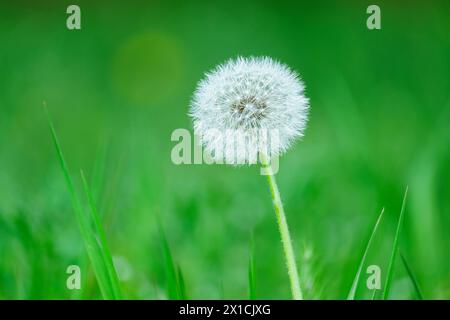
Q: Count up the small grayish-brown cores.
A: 1